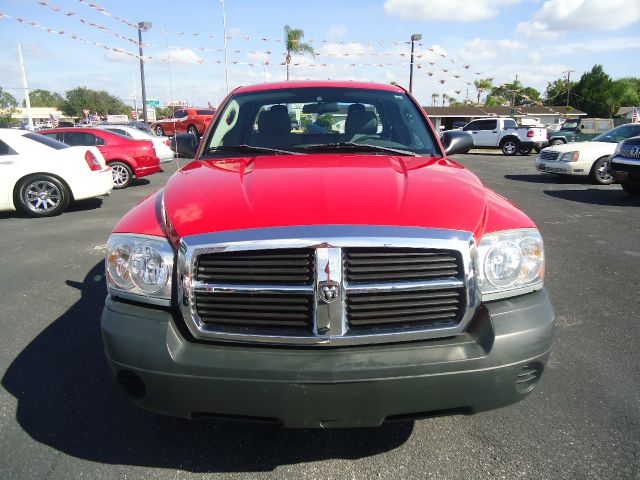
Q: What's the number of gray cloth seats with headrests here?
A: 2